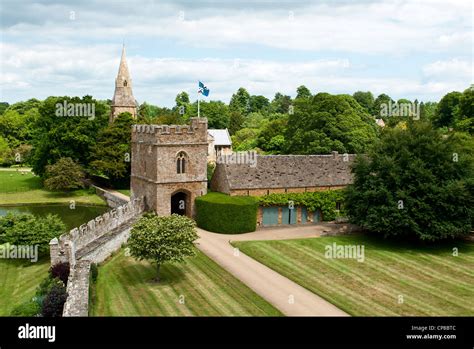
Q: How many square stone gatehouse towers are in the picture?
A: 1